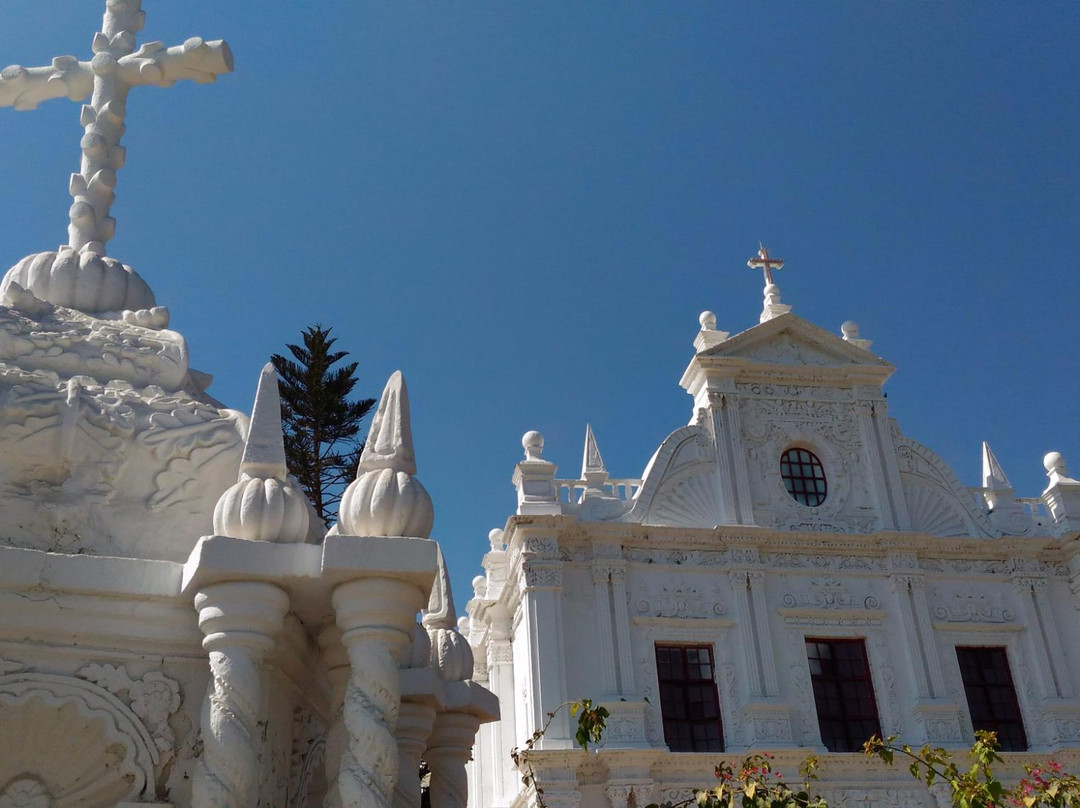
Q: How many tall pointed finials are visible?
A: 5